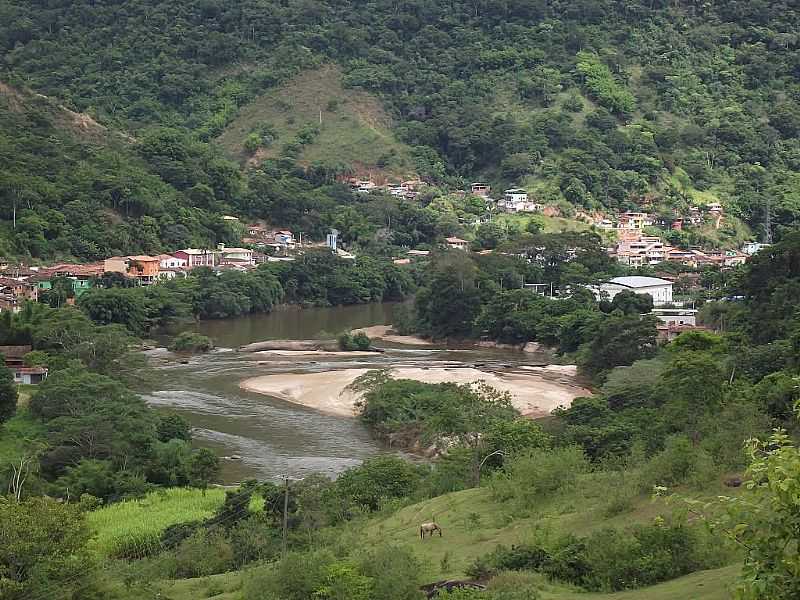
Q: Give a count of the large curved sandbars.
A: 1